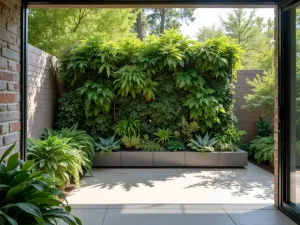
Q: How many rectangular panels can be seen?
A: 5